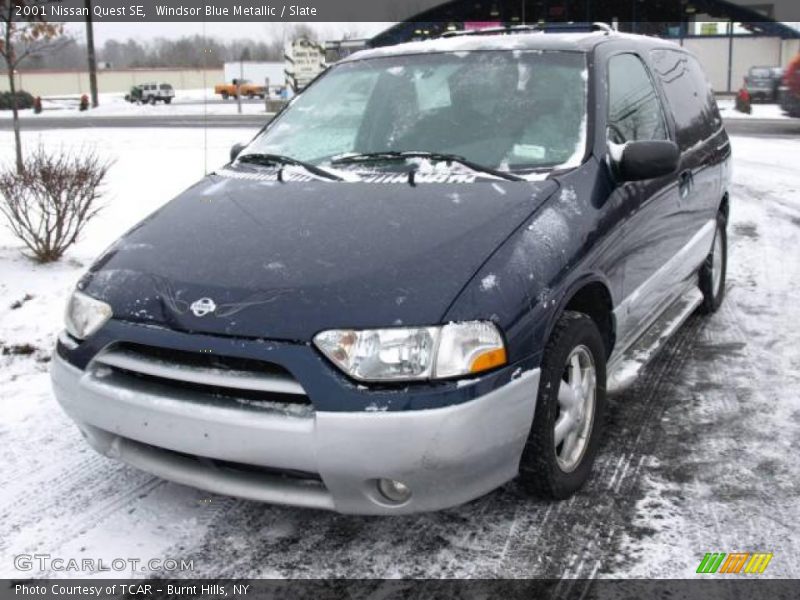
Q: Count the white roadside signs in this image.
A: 1